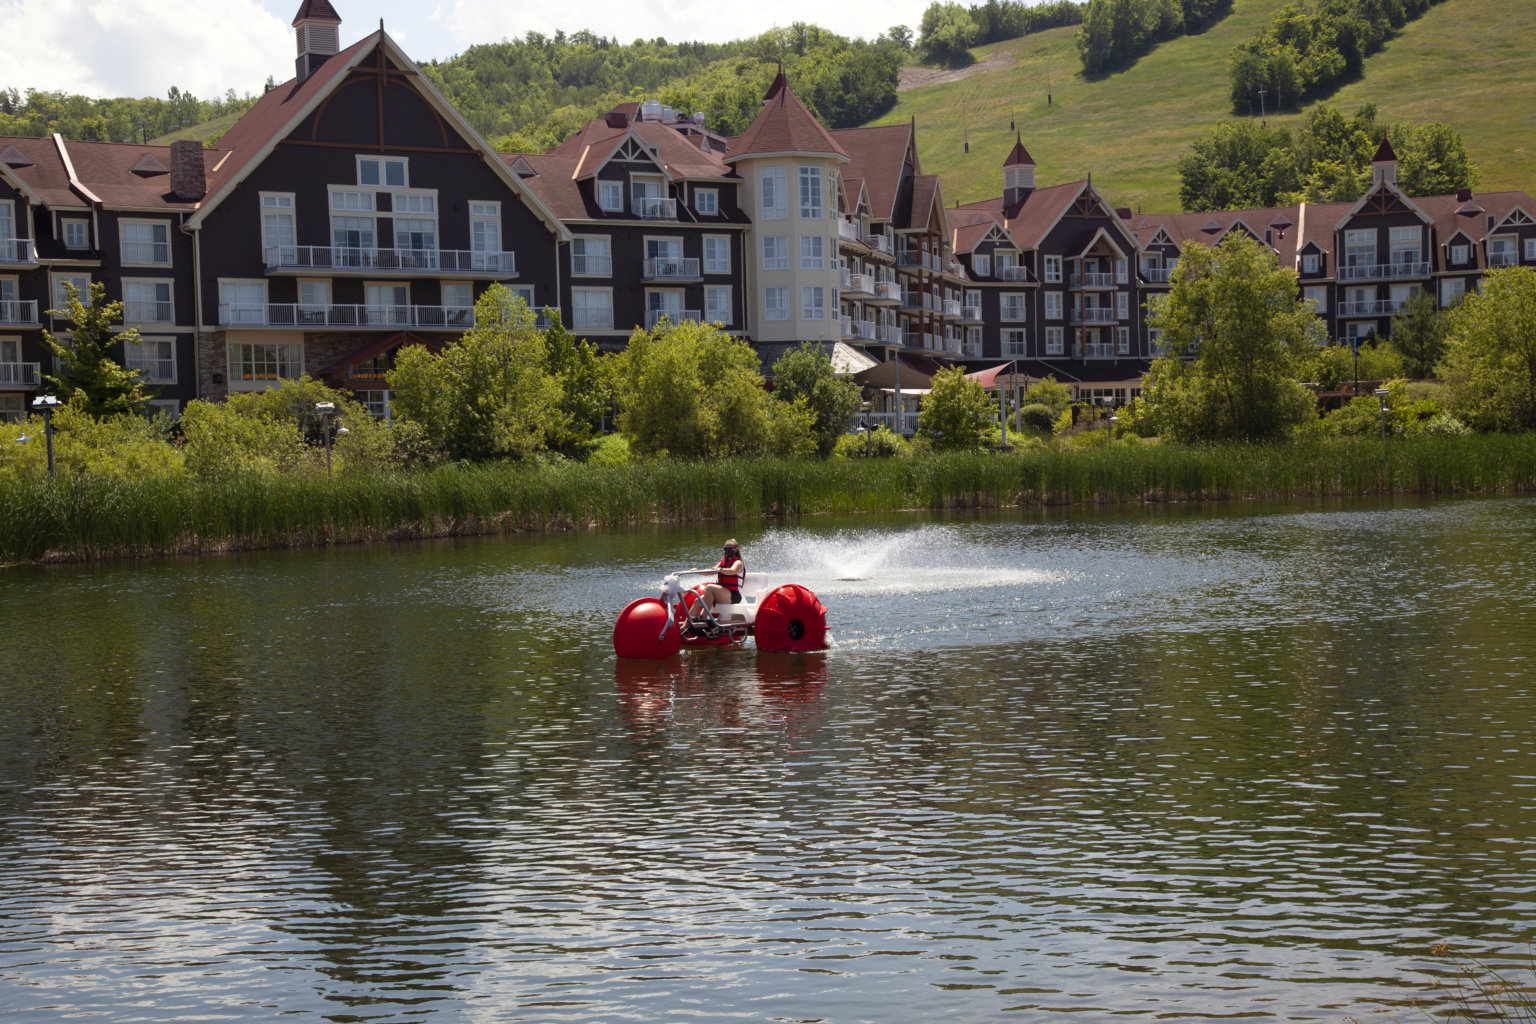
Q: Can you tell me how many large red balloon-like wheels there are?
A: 3